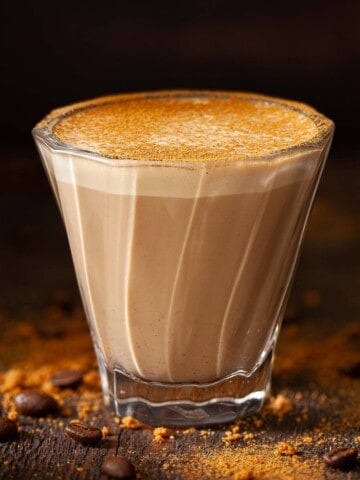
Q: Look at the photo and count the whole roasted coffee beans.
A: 6